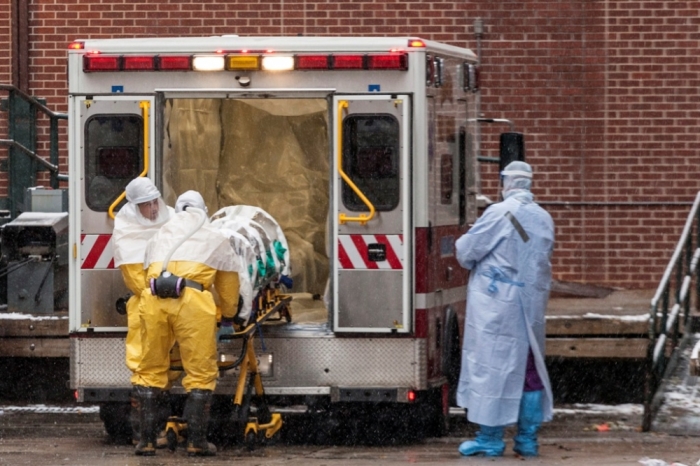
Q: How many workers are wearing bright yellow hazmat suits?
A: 2